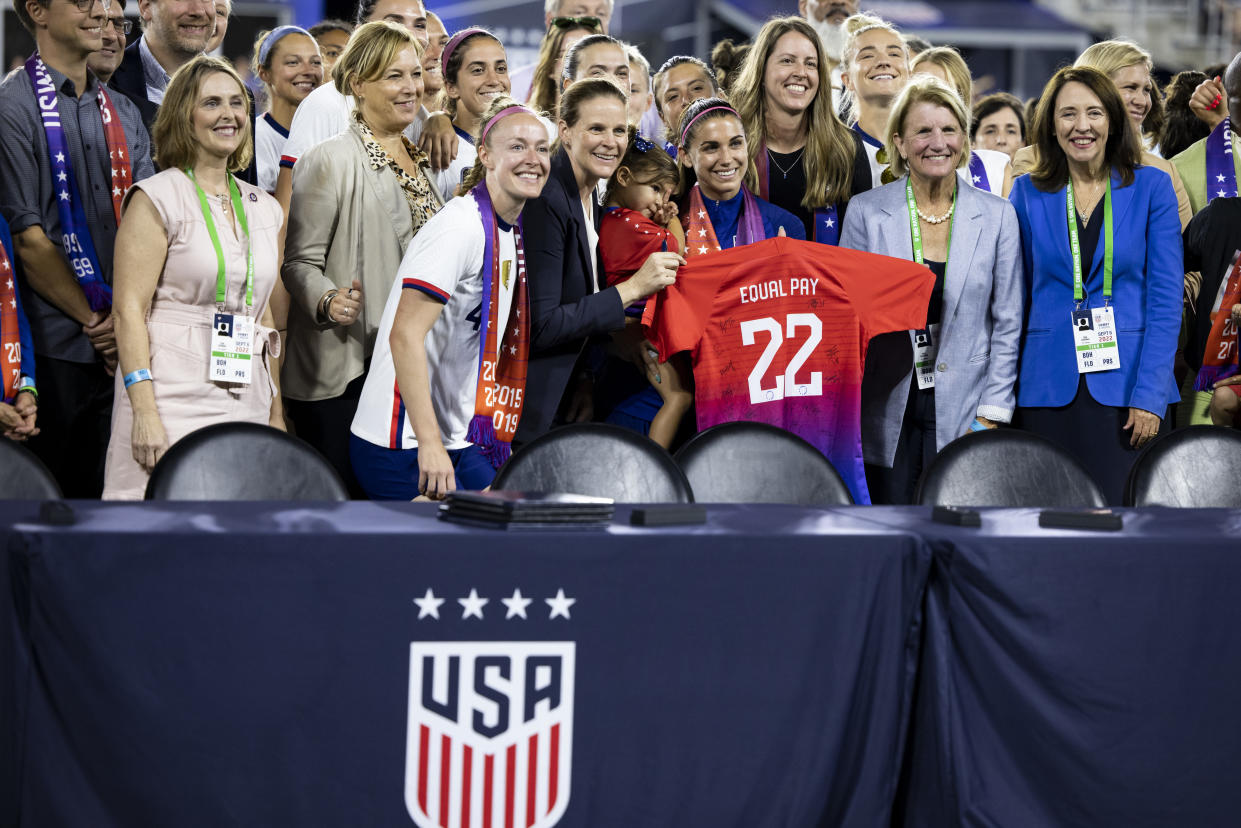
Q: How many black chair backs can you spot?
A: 6